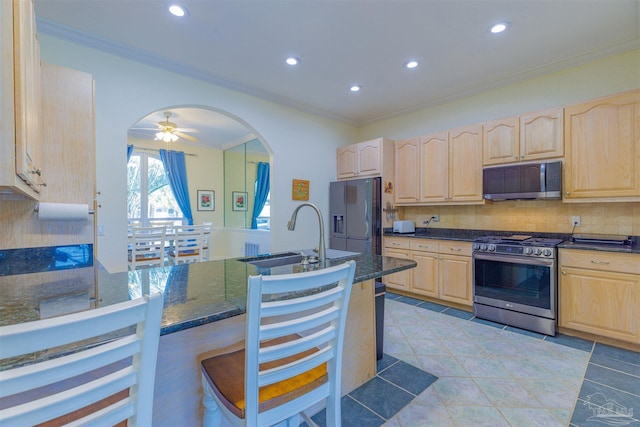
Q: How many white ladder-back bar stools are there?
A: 2